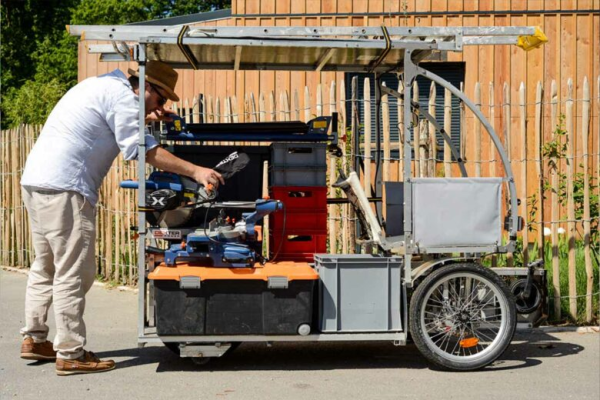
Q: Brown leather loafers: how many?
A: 2